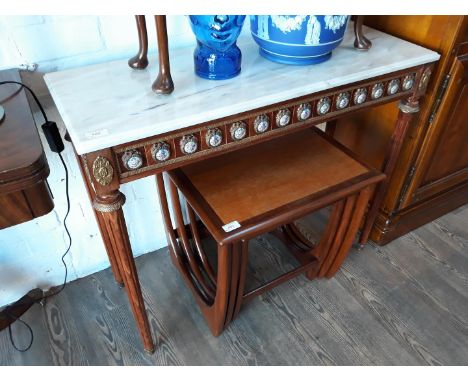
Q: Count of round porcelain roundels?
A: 14